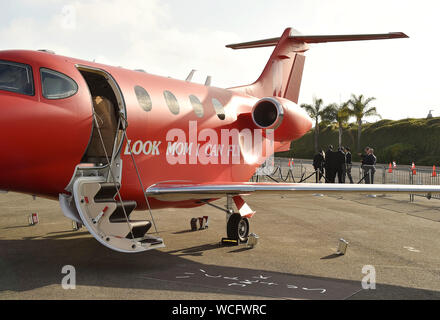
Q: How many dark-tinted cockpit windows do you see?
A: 2